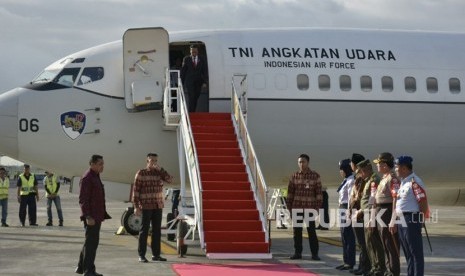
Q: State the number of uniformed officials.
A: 5